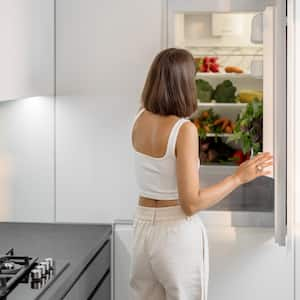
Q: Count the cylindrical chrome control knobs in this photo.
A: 4